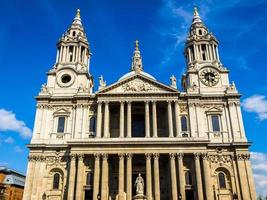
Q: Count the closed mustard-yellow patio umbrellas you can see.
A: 0